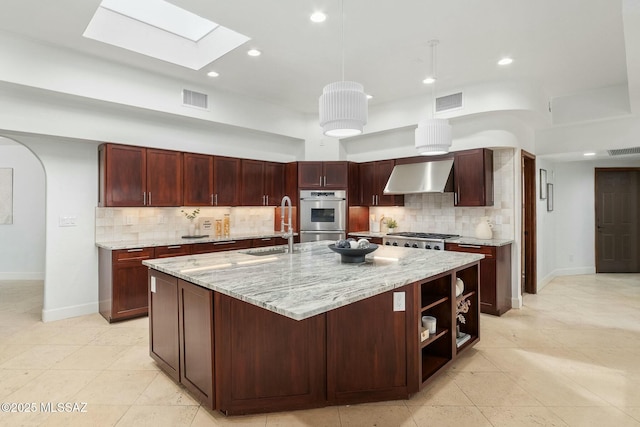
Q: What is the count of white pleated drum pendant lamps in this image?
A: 2